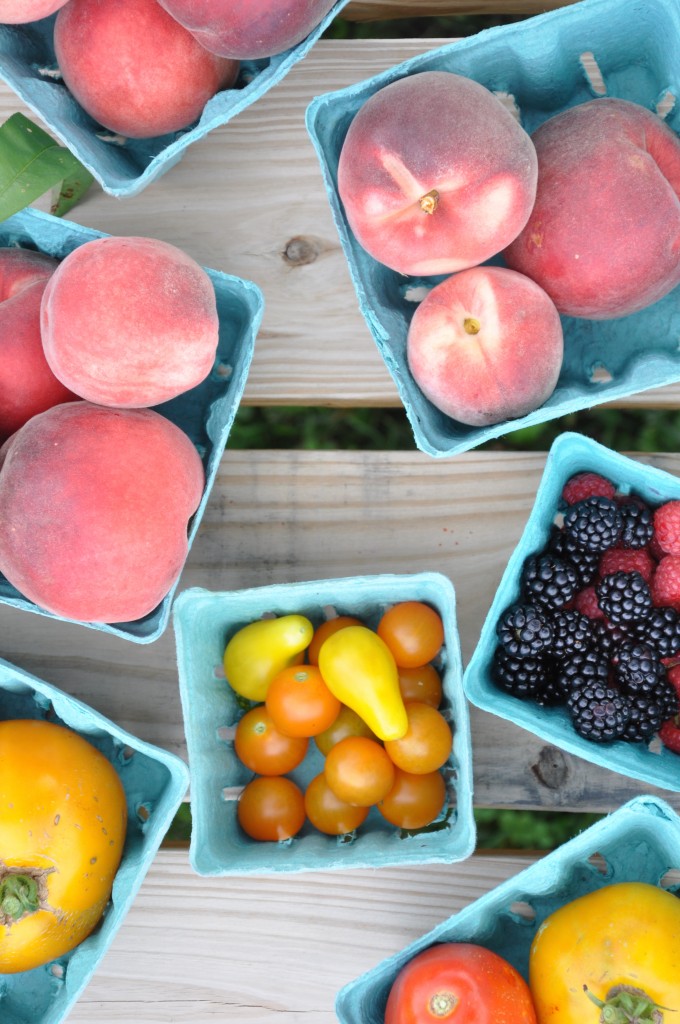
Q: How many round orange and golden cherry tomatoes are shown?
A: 11